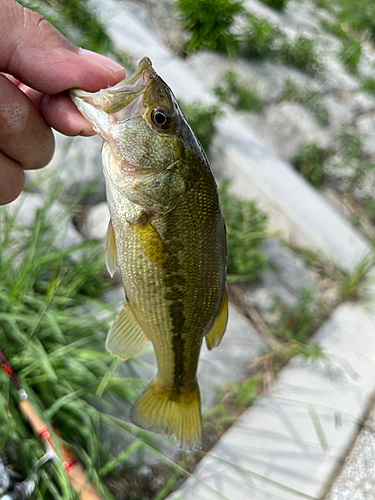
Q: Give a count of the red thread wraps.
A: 3